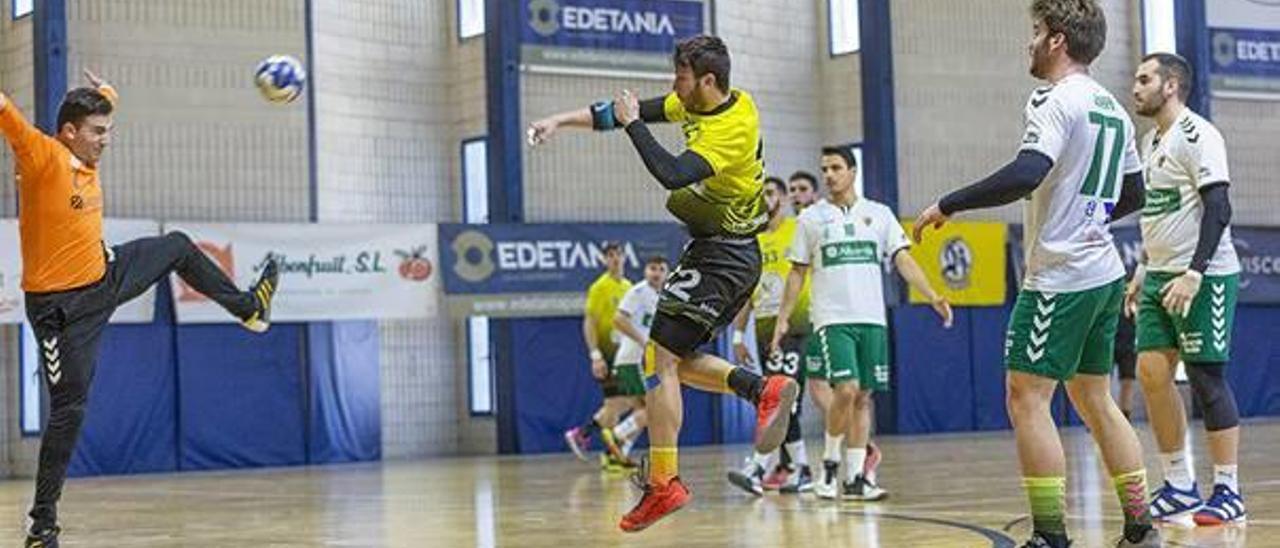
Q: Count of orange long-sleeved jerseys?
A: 1